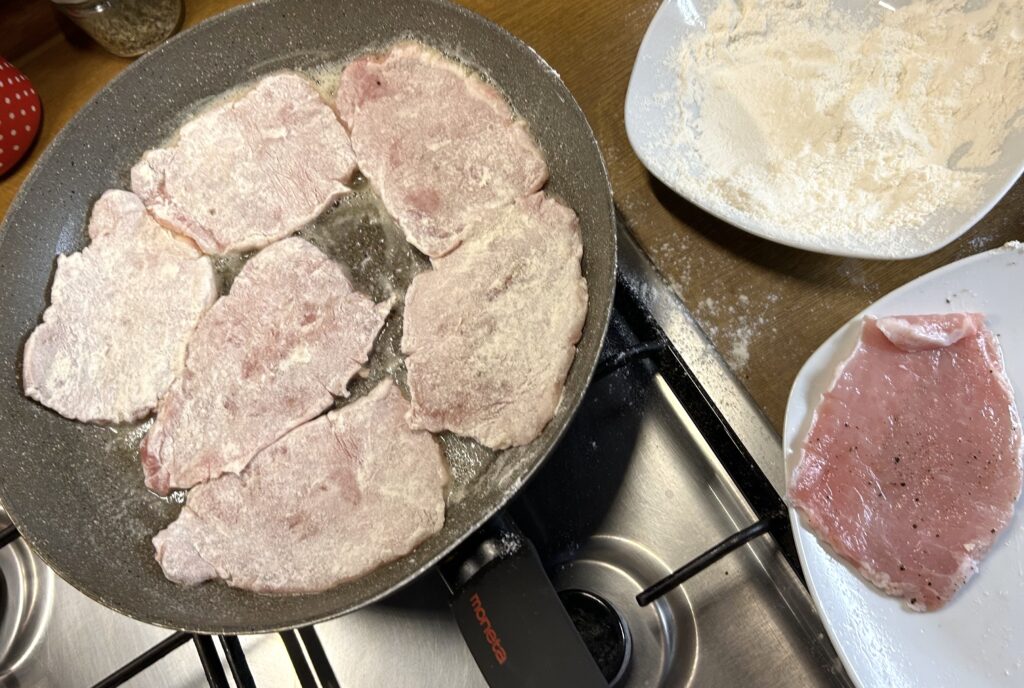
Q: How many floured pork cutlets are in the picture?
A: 6